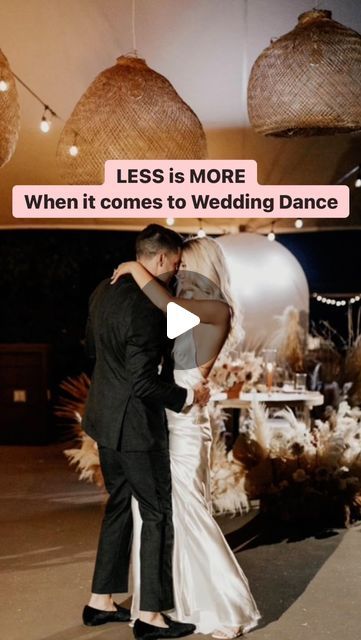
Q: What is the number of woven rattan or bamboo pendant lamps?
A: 3